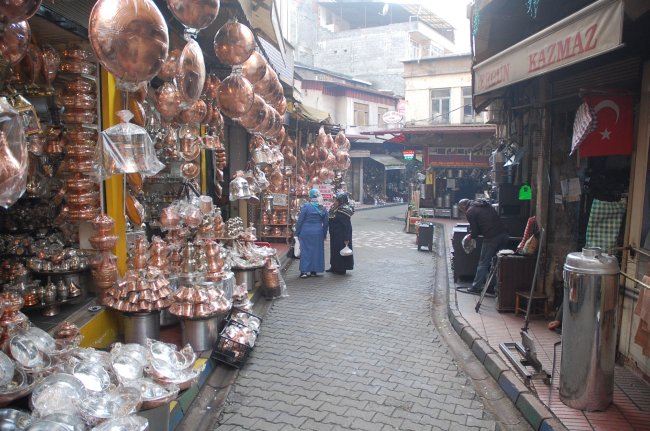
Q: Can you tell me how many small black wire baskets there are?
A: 2